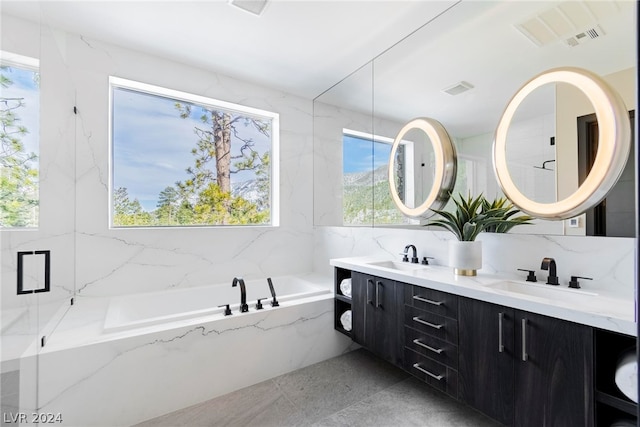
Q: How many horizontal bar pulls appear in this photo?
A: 4